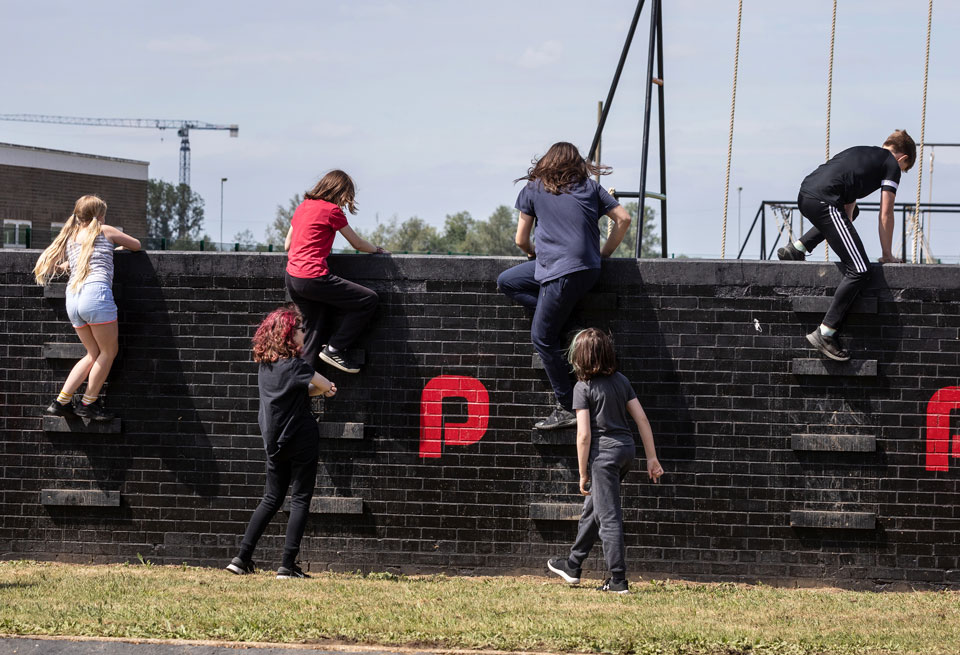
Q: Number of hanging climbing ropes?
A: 3